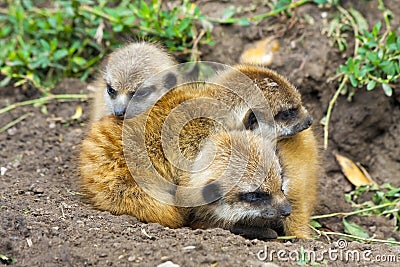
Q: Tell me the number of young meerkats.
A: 3